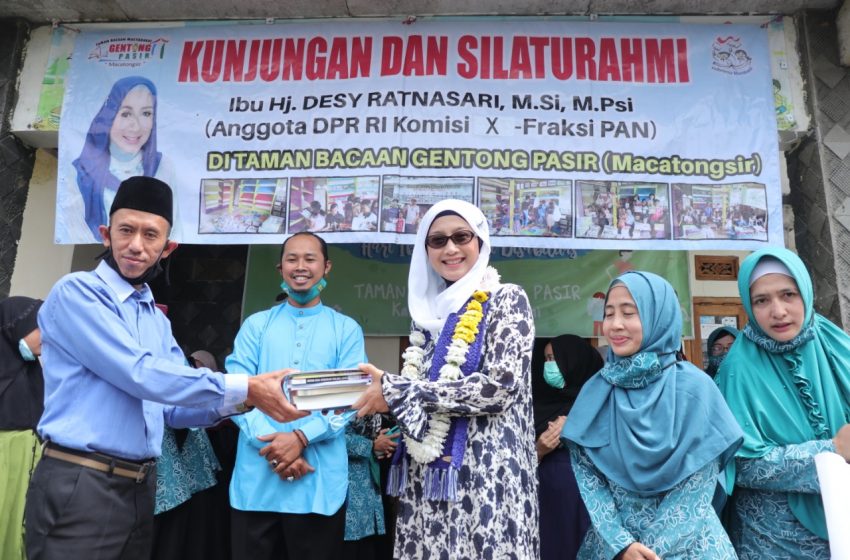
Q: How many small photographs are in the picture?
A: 6